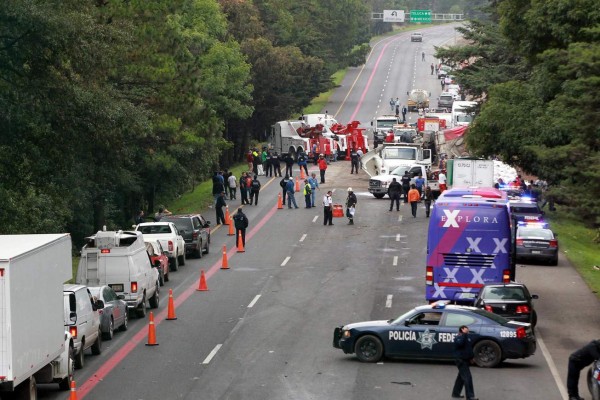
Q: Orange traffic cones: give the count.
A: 11